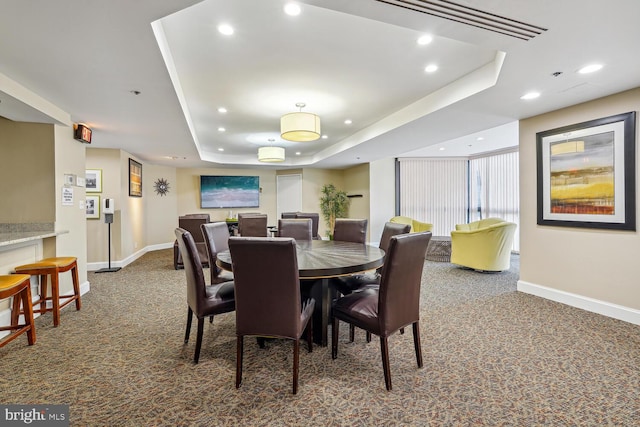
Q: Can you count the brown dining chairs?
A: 7